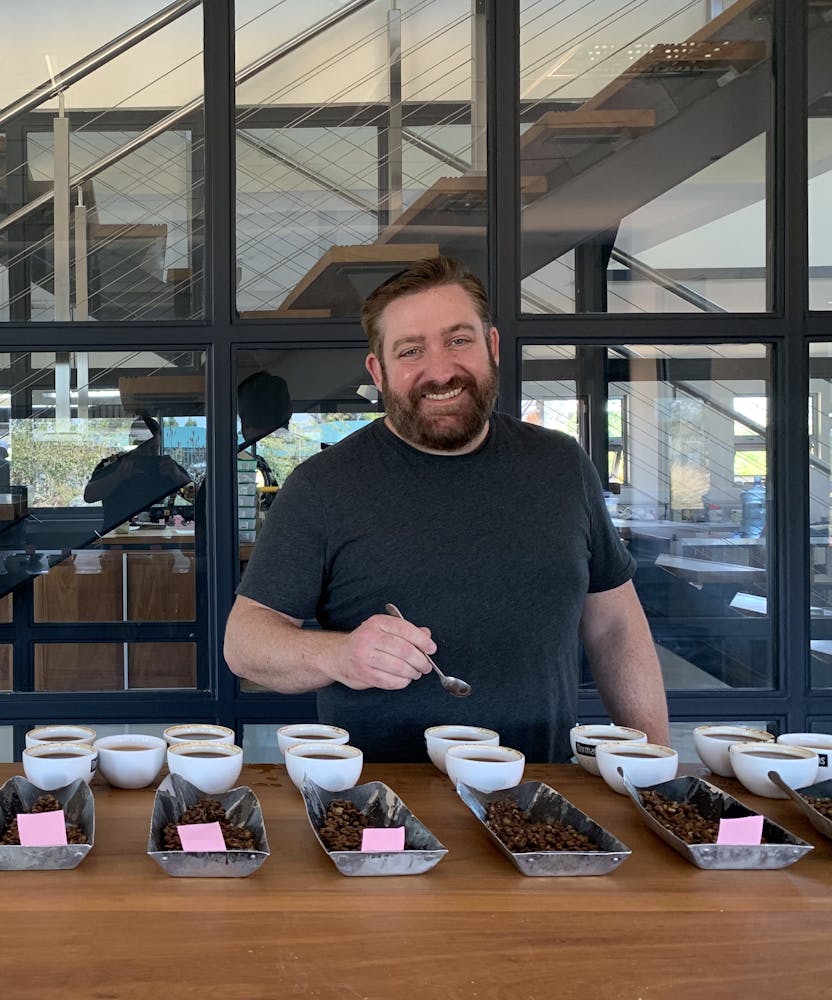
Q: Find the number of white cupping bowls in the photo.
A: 14